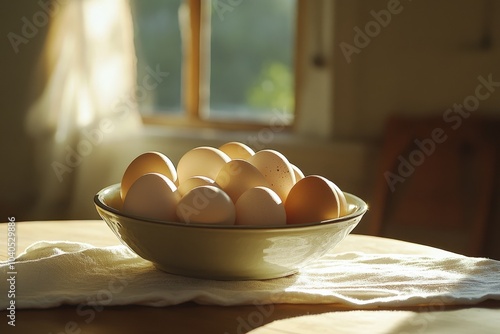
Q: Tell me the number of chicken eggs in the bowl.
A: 12